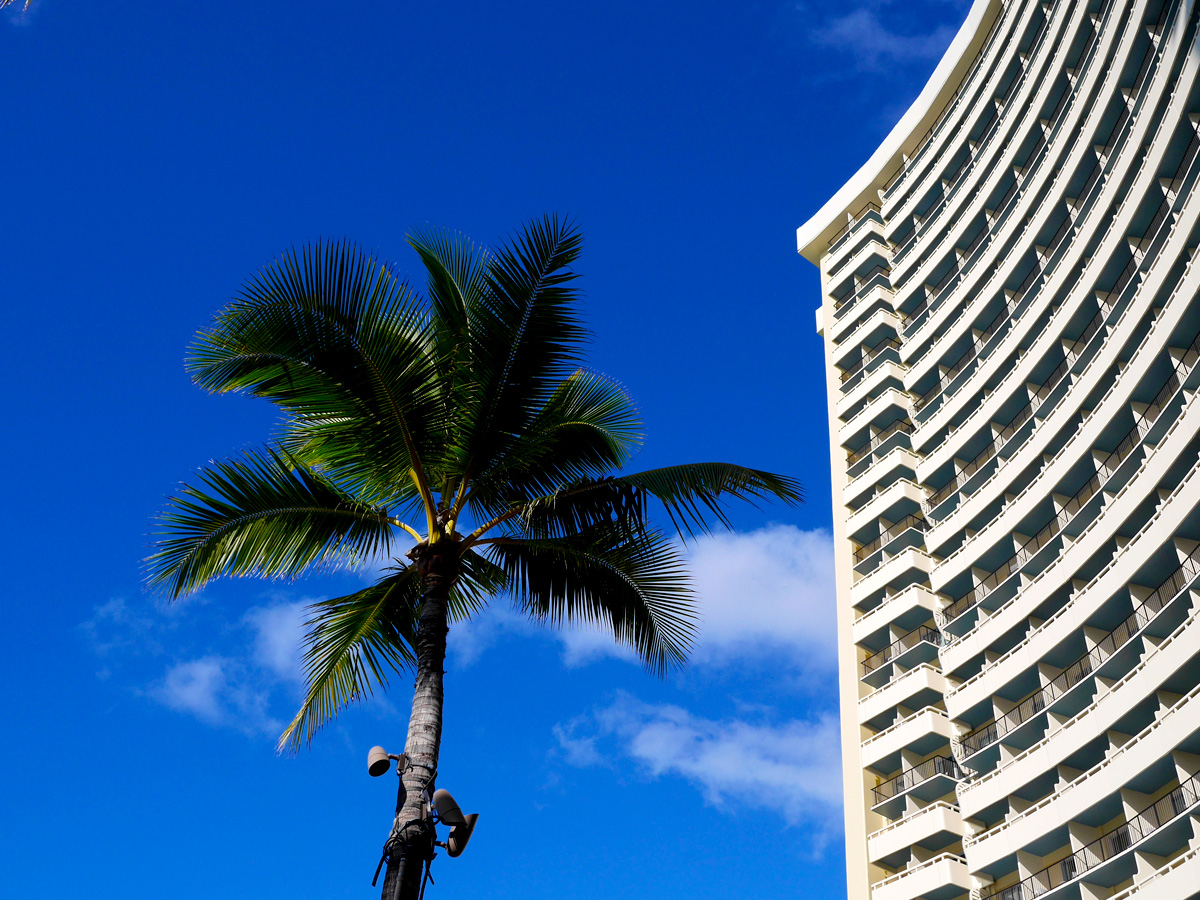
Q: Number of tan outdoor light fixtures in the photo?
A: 3